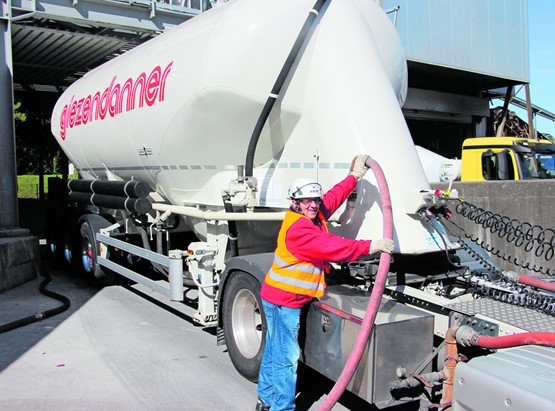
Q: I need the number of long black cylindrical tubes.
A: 2